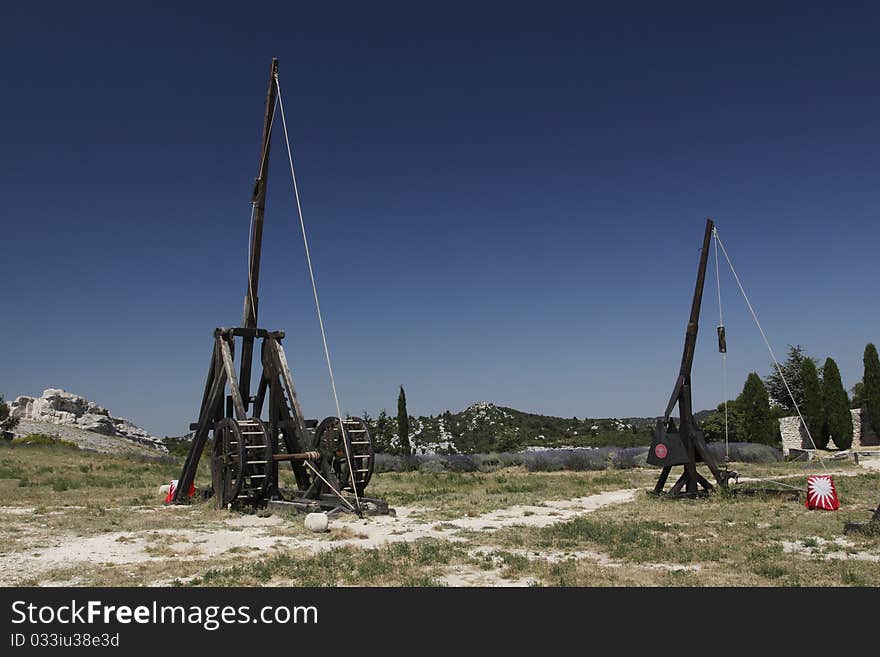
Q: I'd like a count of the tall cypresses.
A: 5